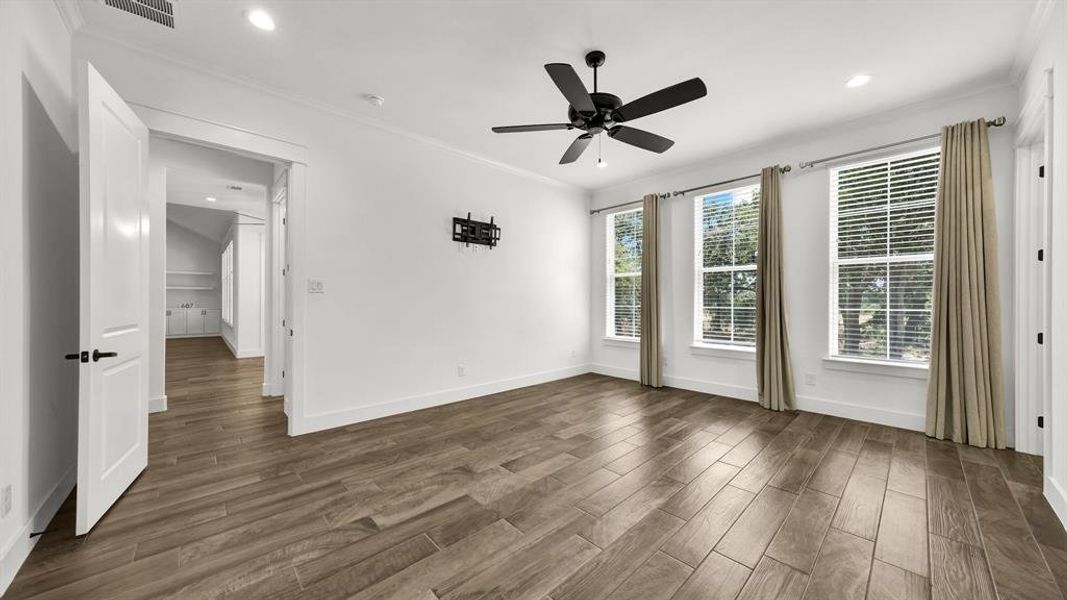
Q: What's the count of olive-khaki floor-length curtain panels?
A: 3